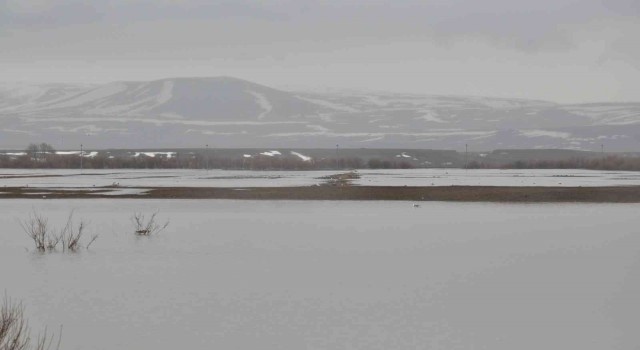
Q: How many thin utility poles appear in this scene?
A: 5